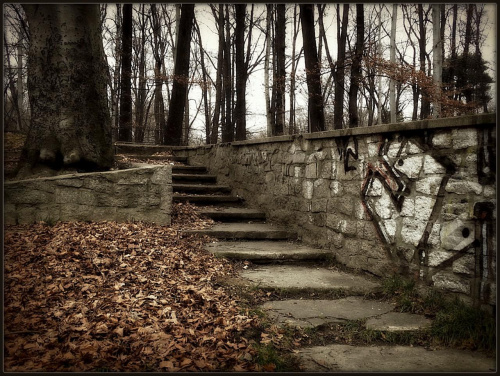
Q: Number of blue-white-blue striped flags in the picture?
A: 0